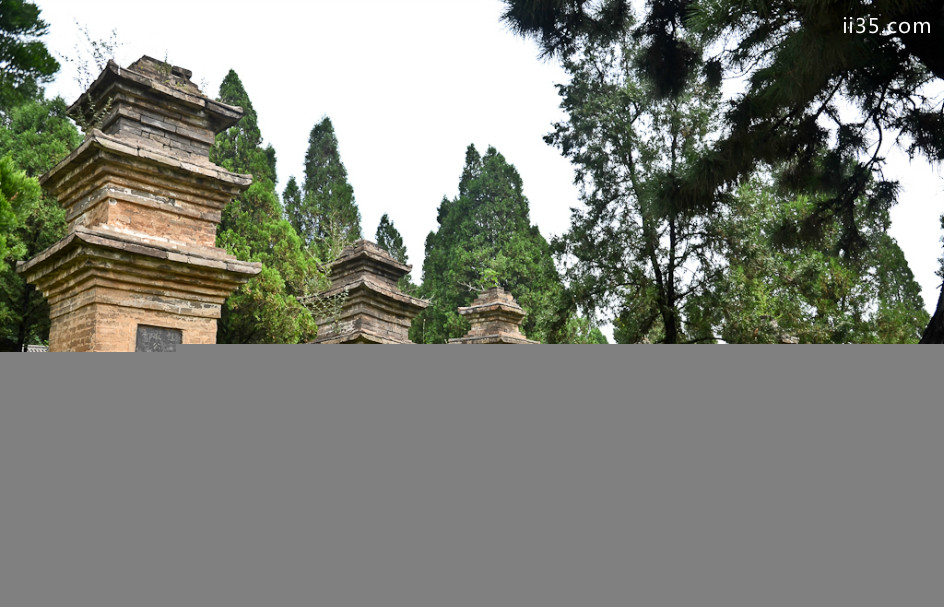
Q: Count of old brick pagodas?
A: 3